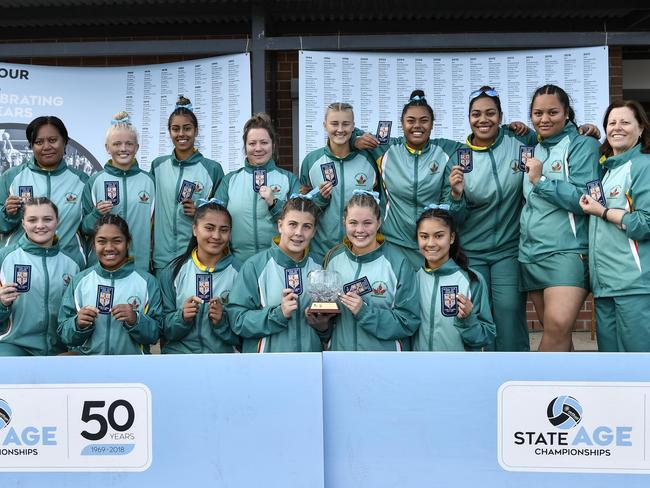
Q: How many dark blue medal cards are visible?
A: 15